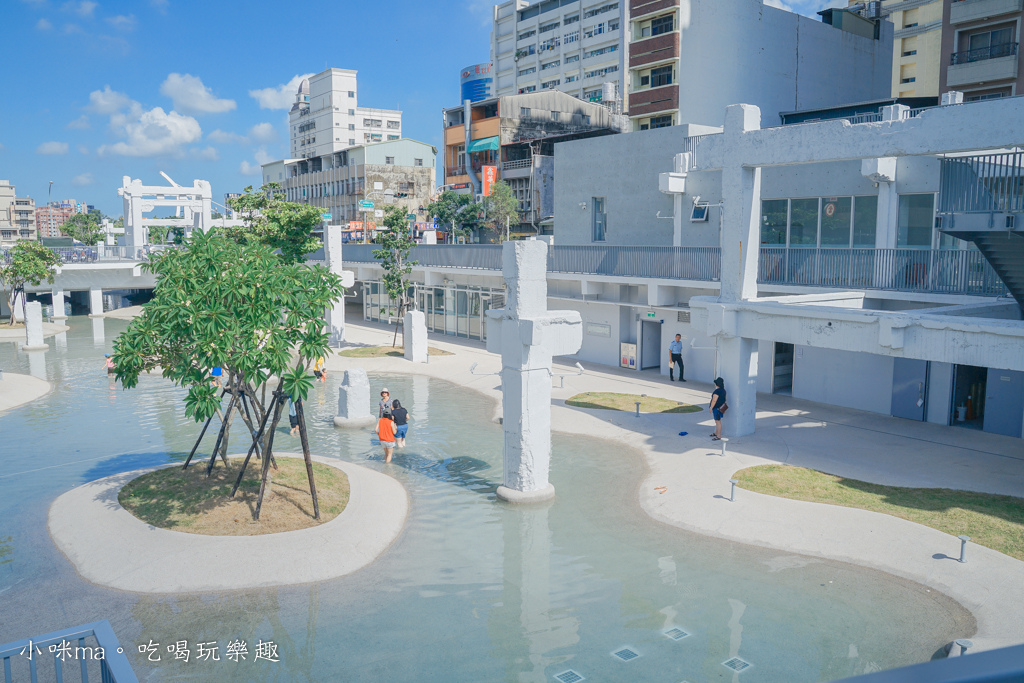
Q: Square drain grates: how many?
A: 4